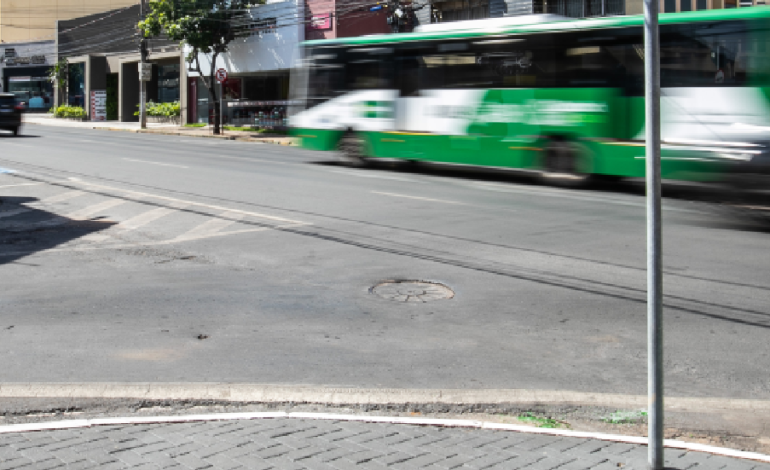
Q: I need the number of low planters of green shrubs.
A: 2